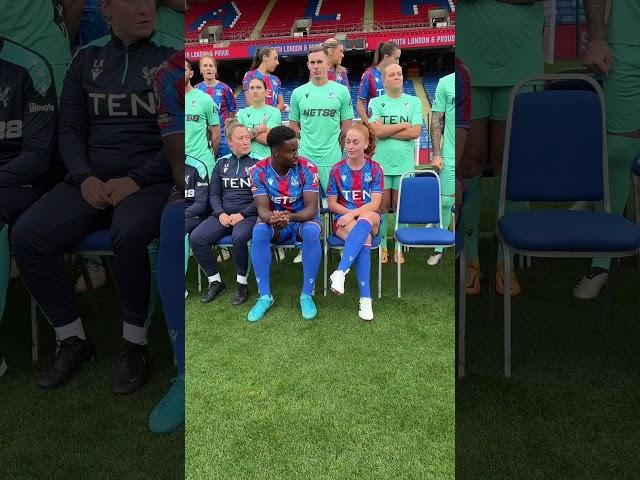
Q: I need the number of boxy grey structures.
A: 3